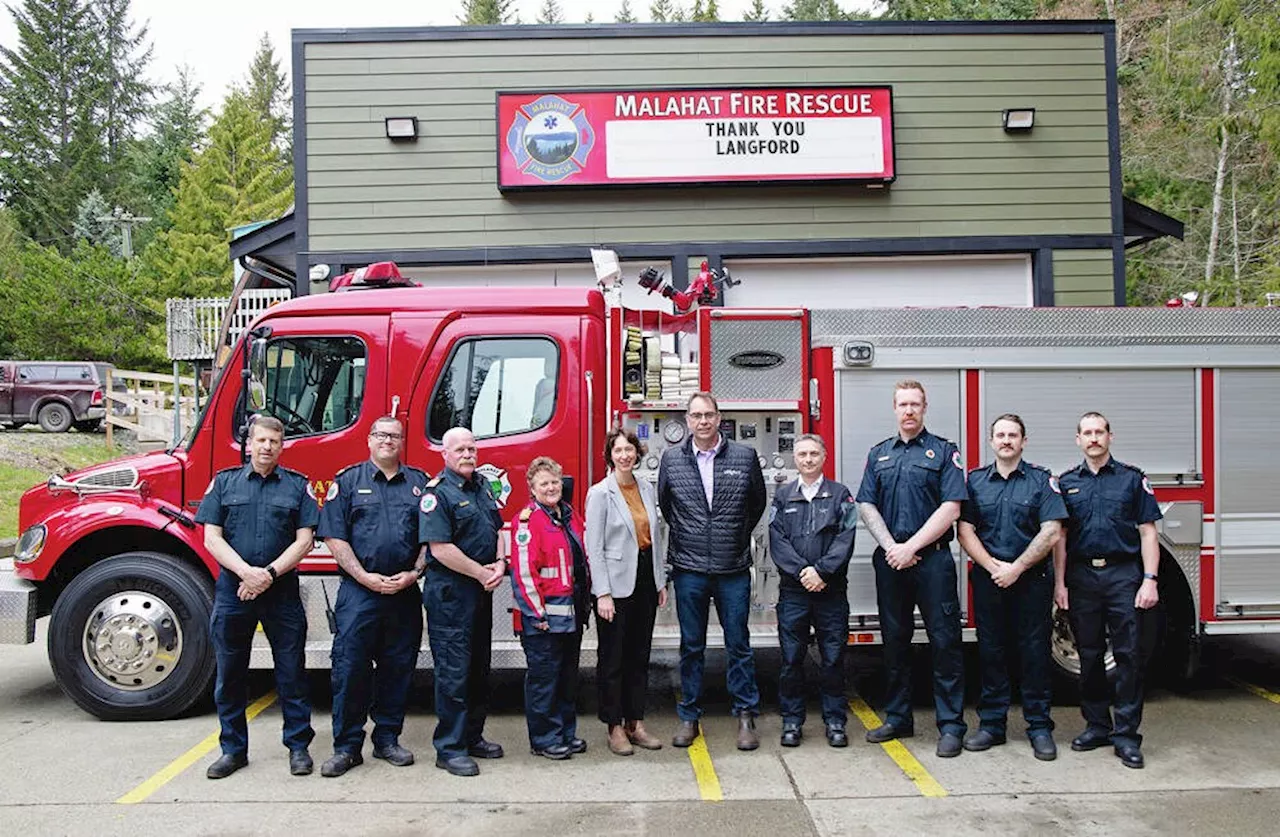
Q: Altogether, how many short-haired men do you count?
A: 8